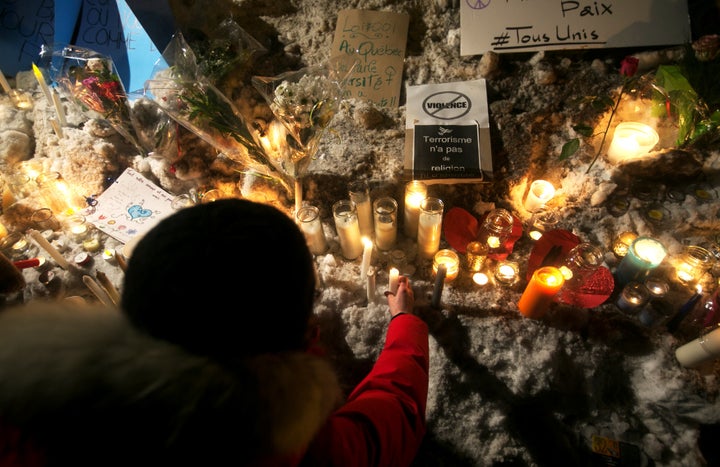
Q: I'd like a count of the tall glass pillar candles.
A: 6